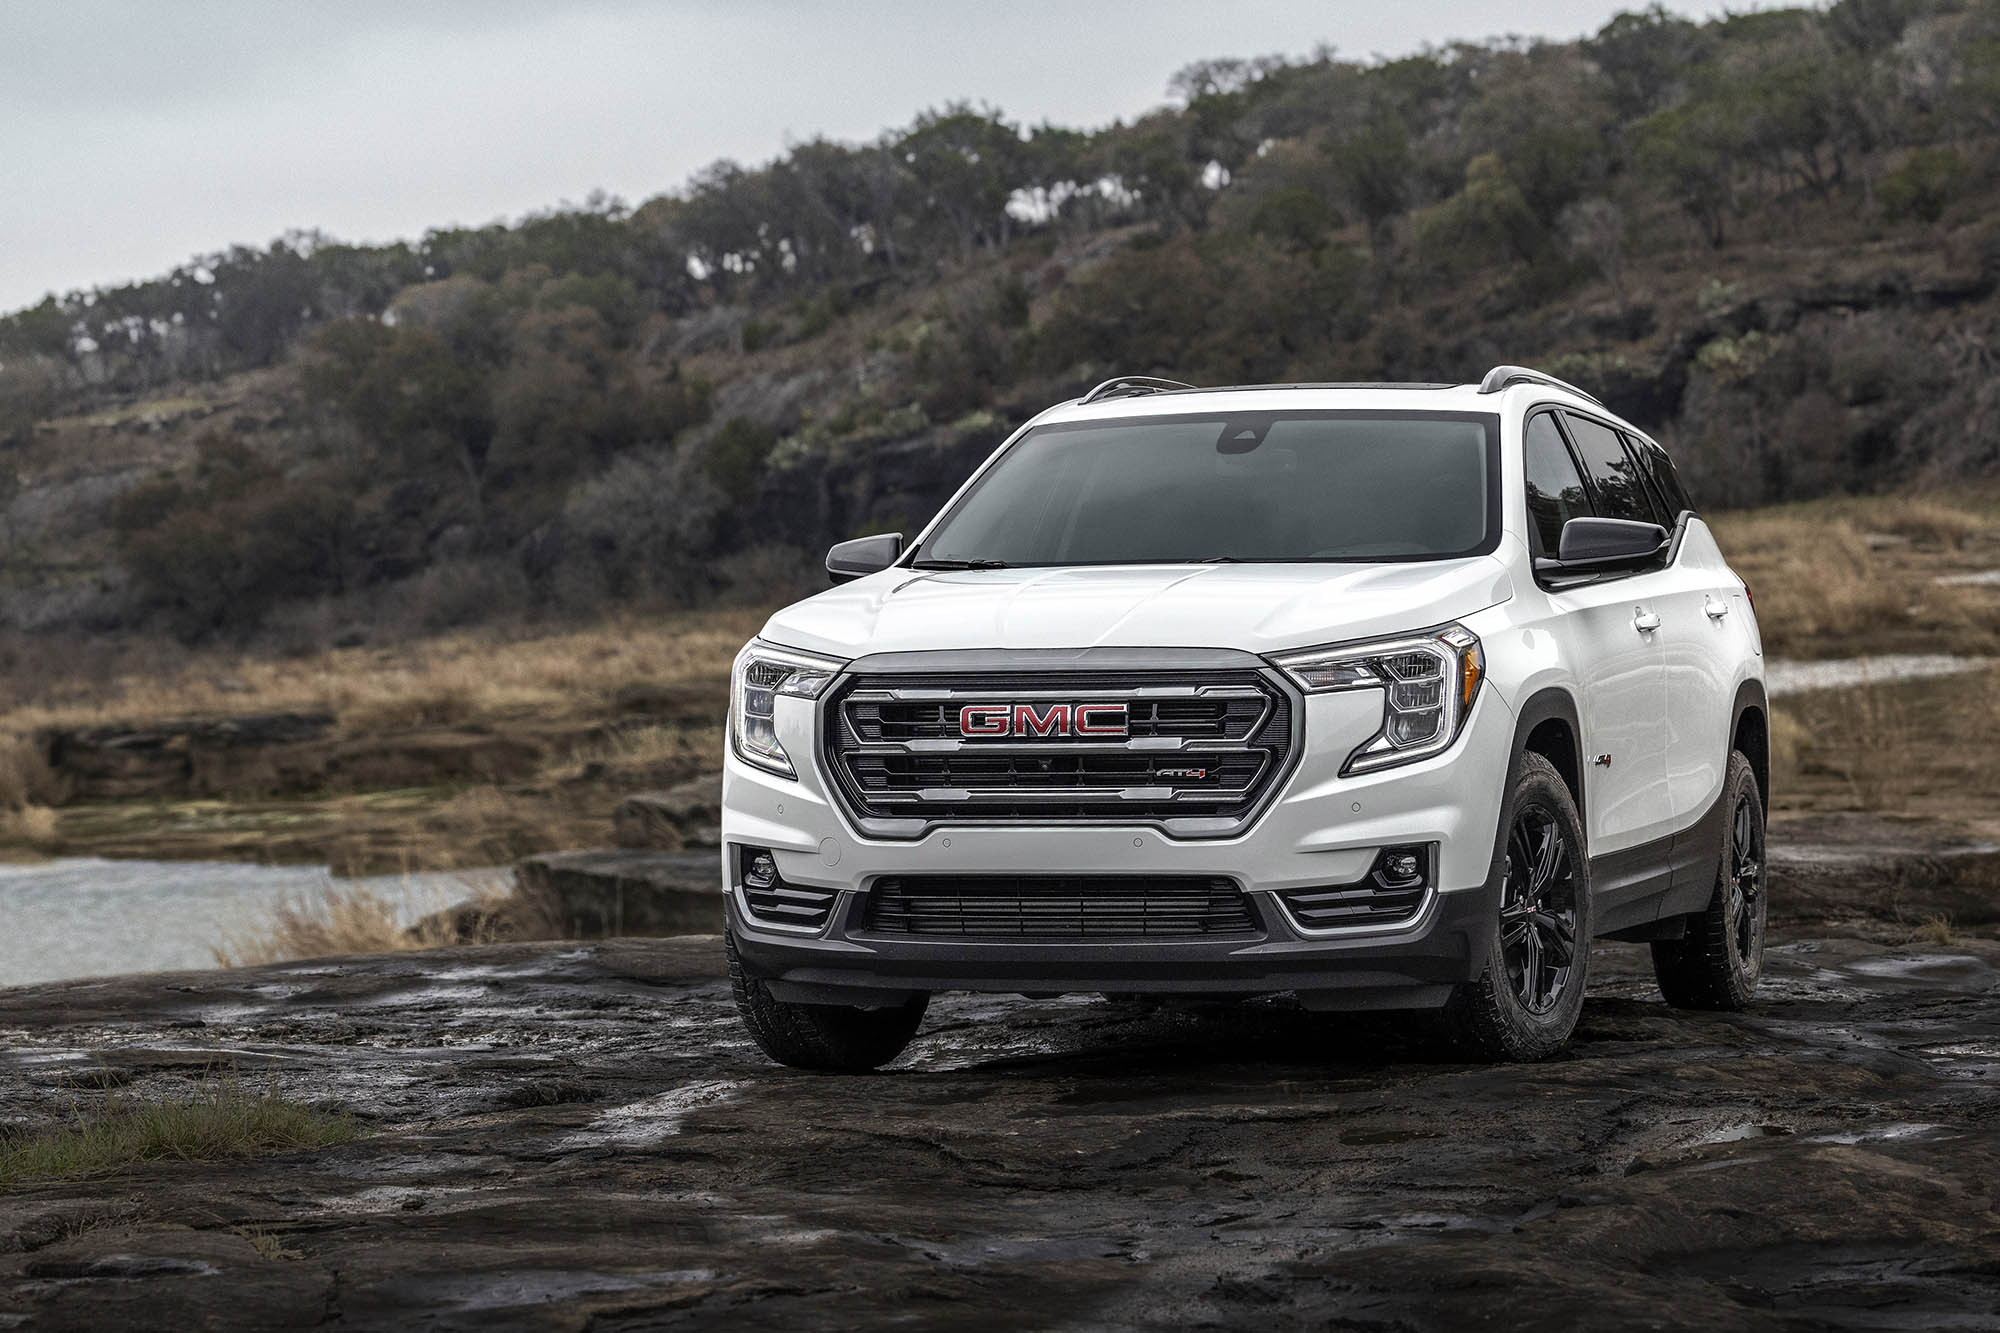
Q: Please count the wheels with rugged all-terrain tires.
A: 3